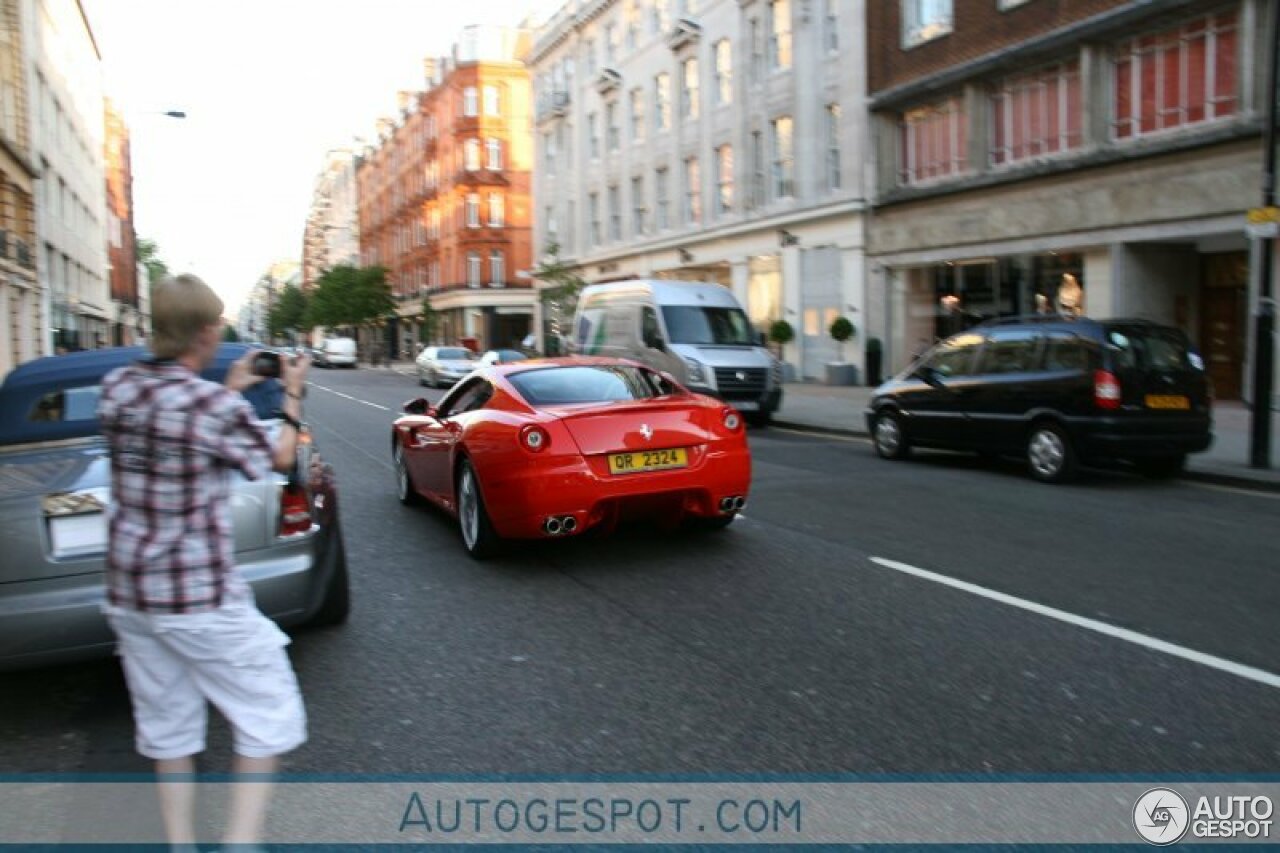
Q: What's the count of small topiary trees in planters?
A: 2